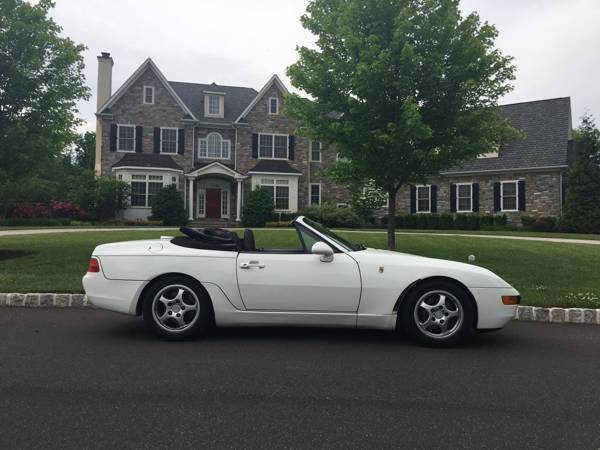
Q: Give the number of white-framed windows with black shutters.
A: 6